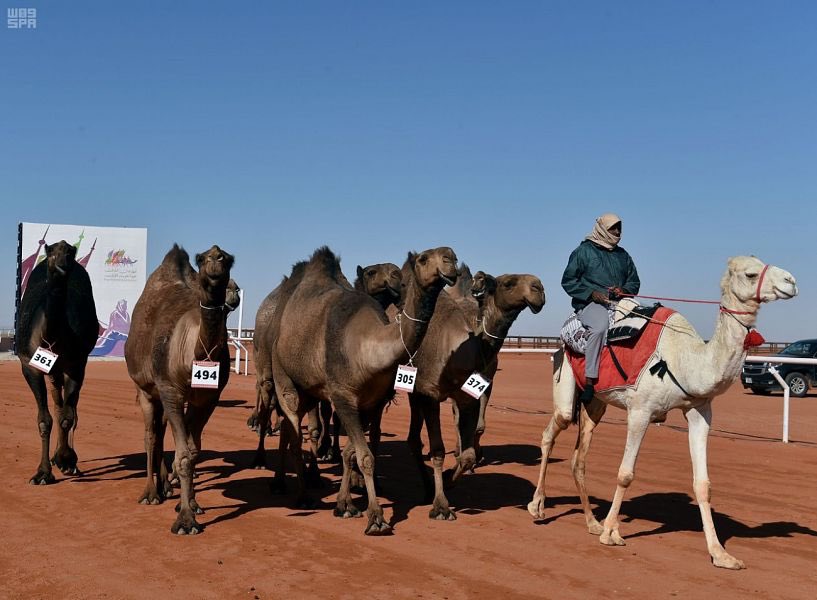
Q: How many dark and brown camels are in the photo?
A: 7